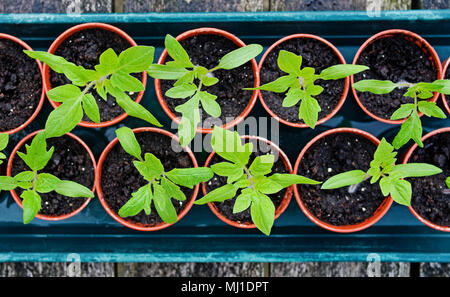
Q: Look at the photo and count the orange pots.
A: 11